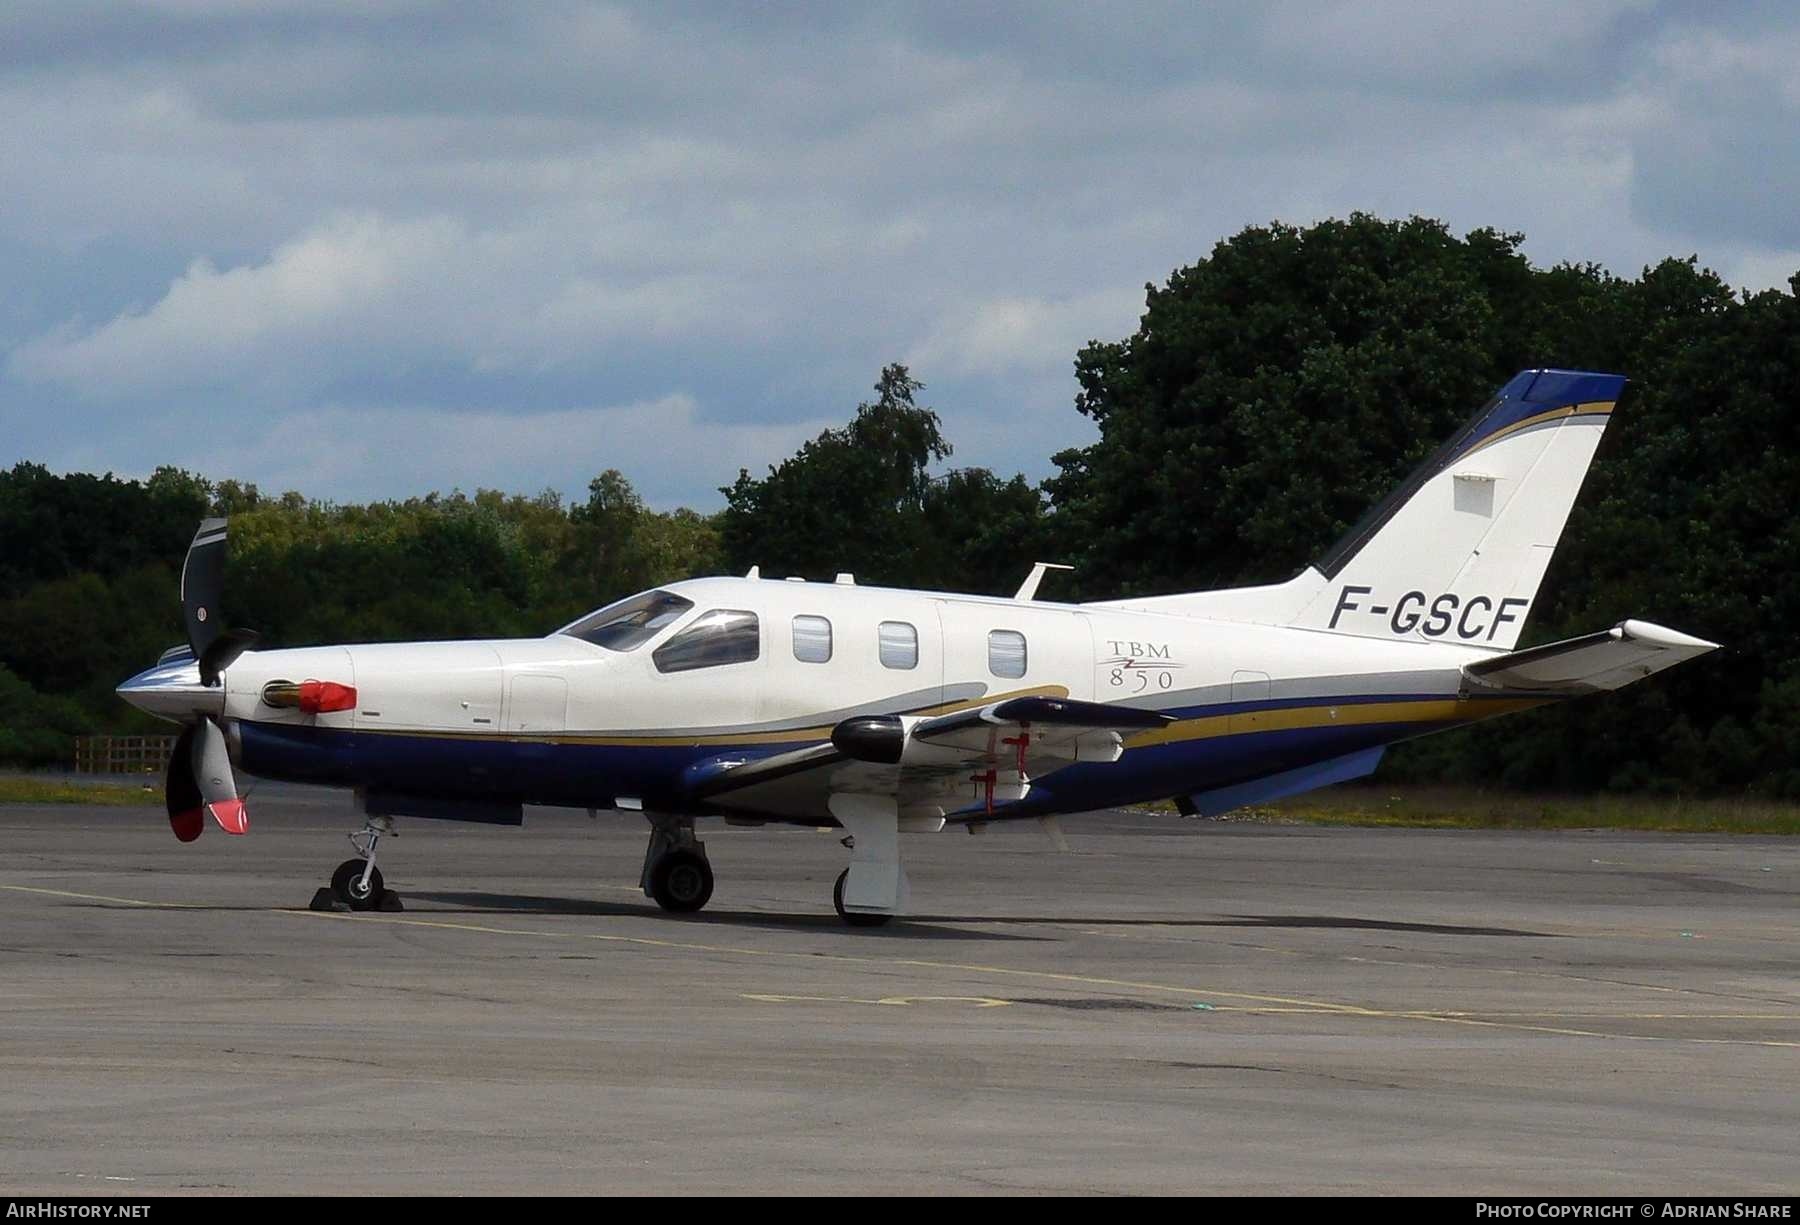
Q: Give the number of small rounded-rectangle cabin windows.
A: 3